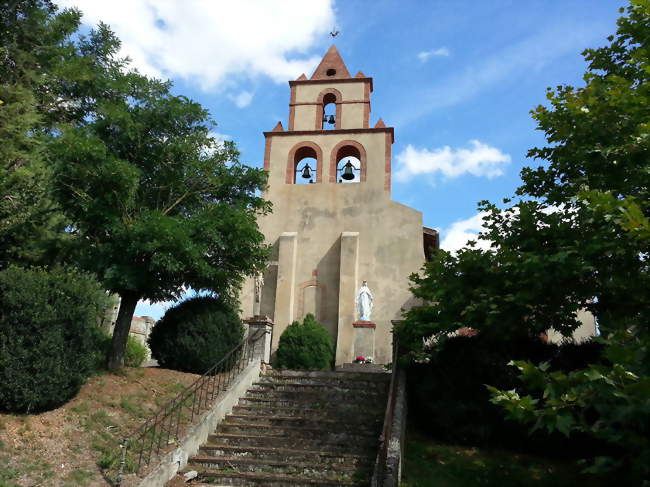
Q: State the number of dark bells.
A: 3